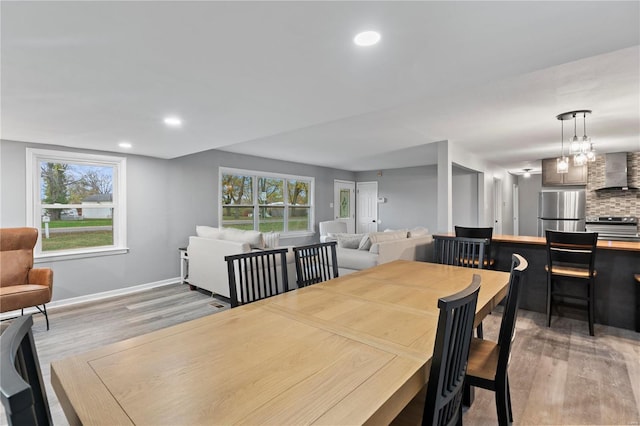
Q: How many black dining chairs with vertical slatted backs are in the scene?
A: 6